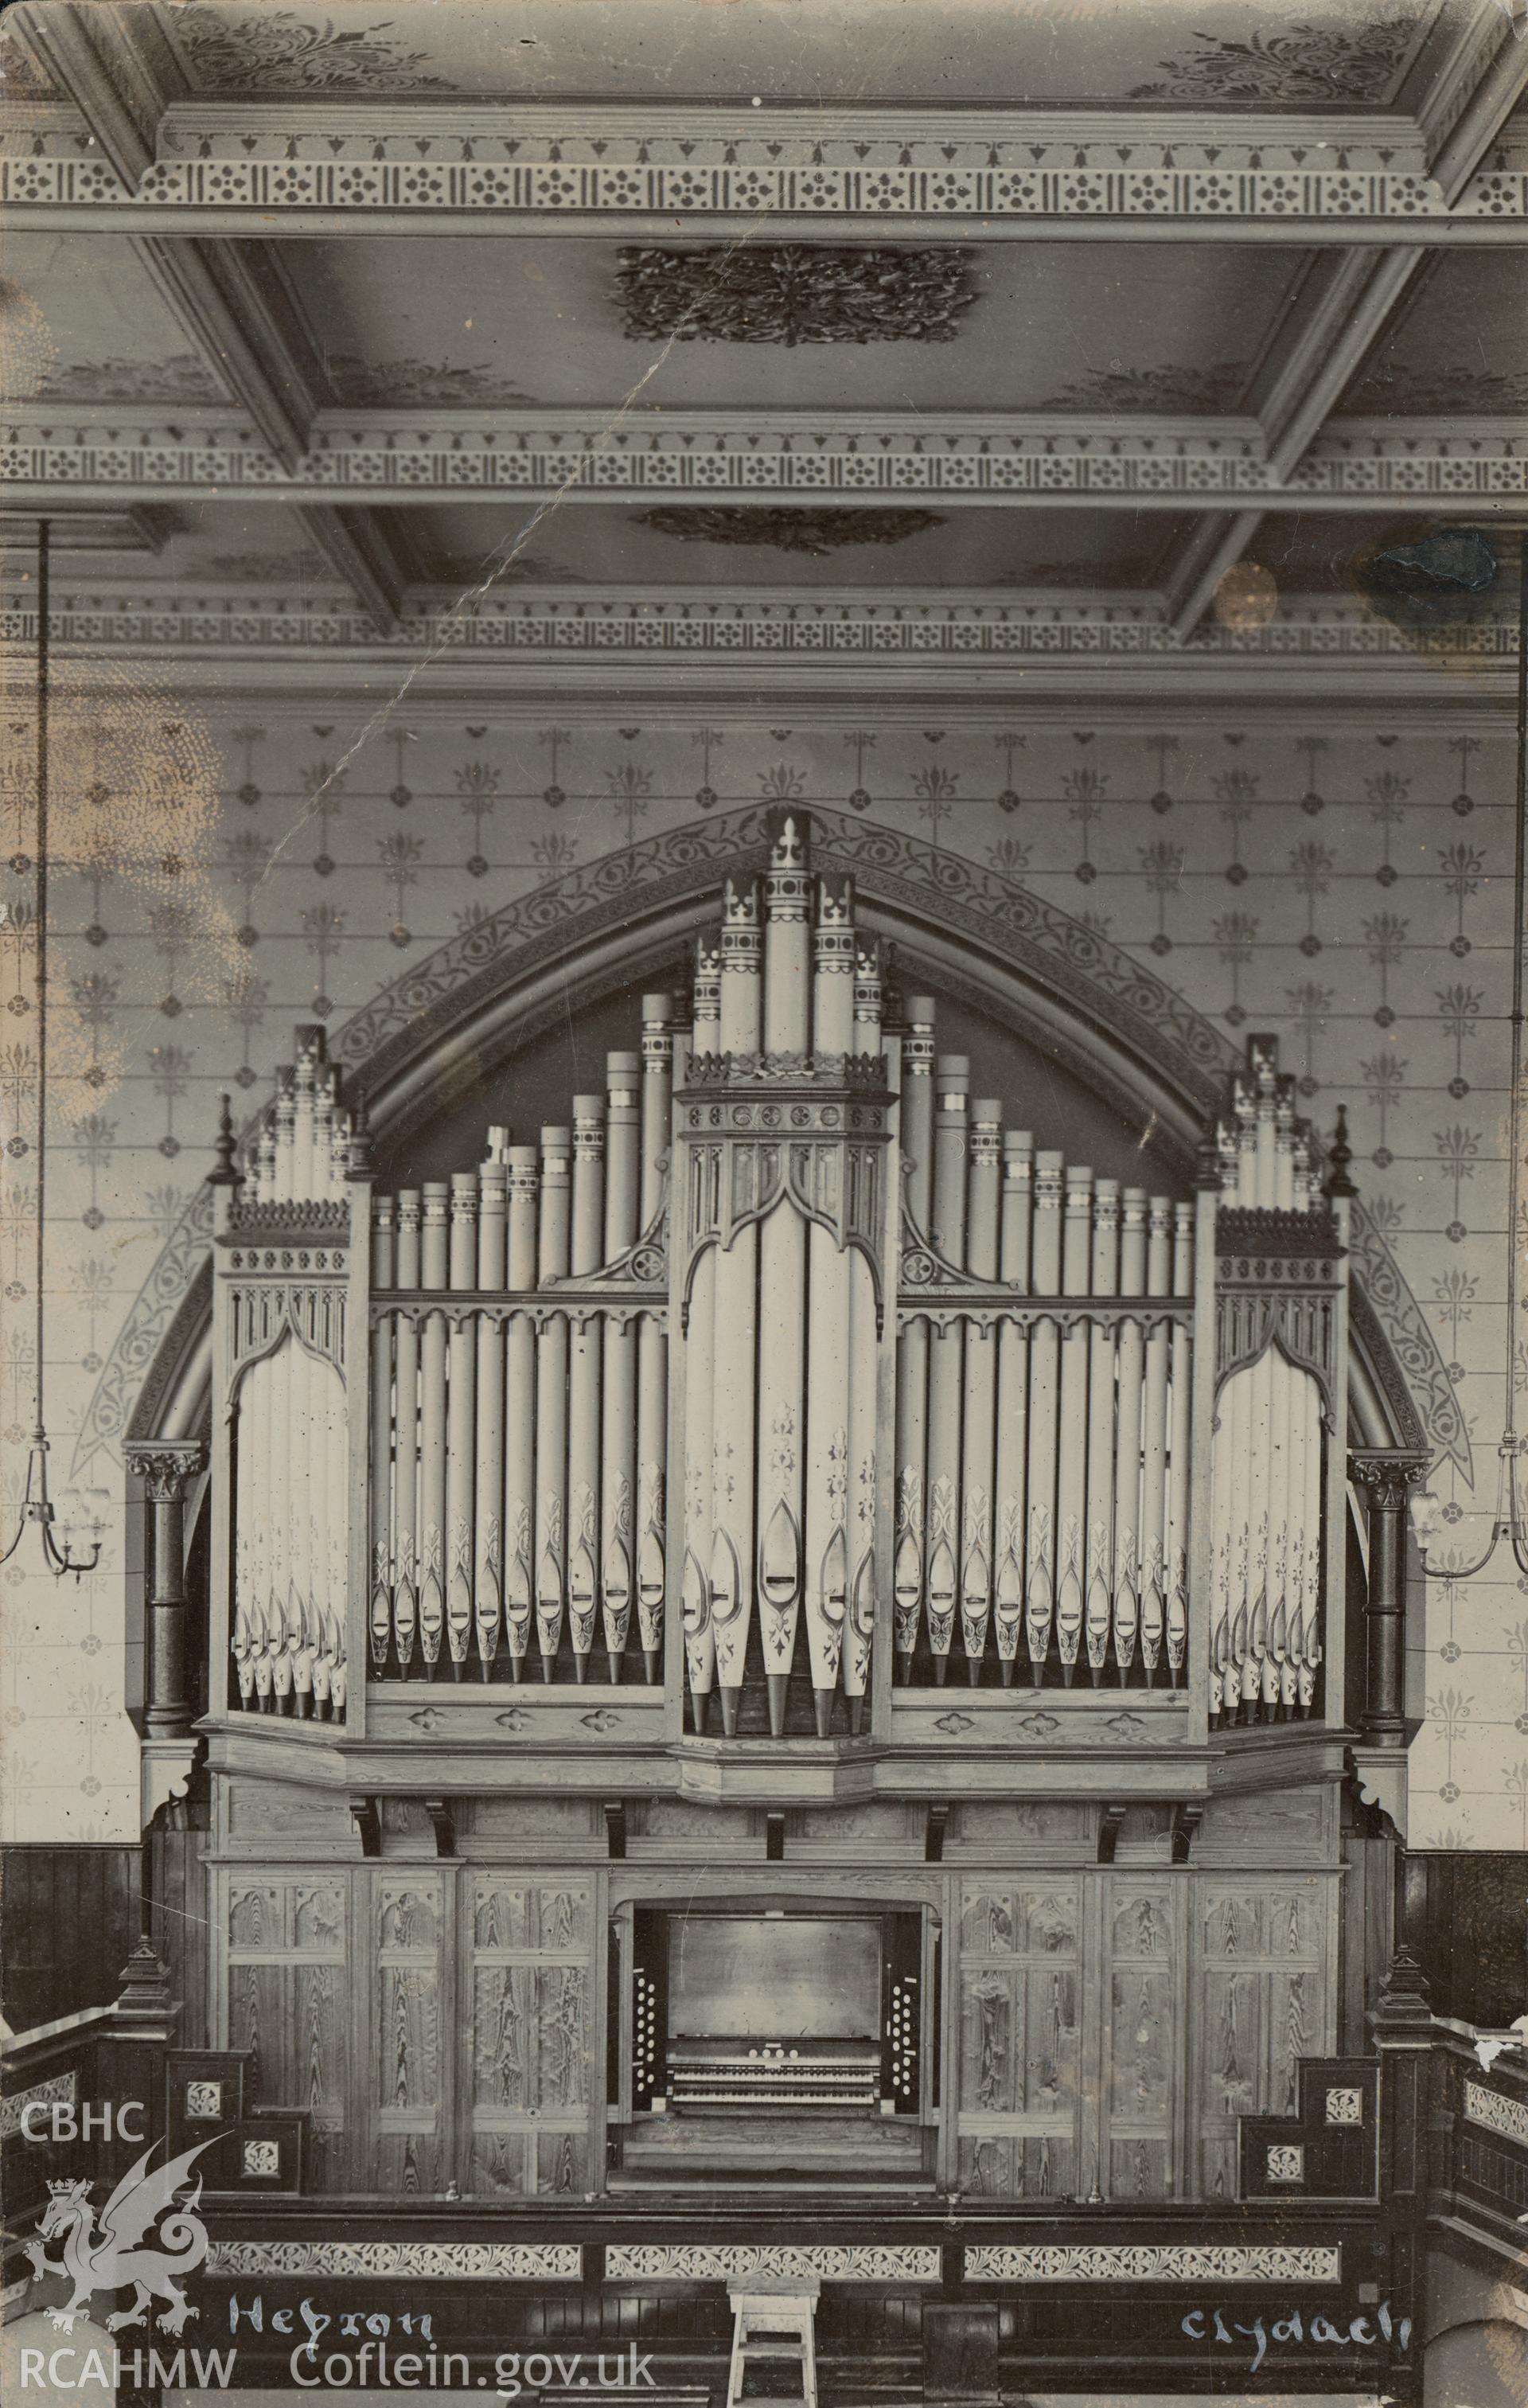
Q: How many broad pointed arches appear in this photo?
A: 1